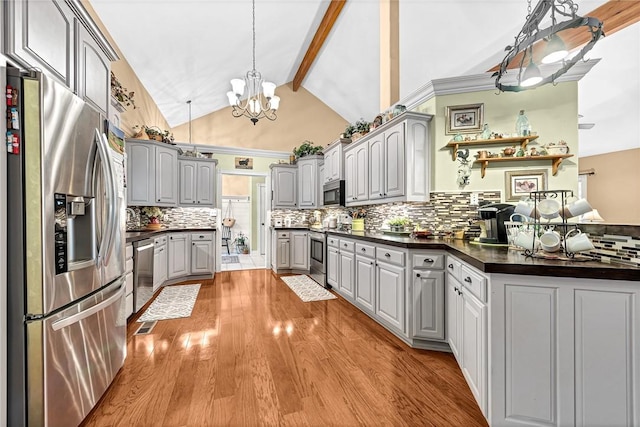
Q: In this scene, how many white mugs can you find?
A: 6